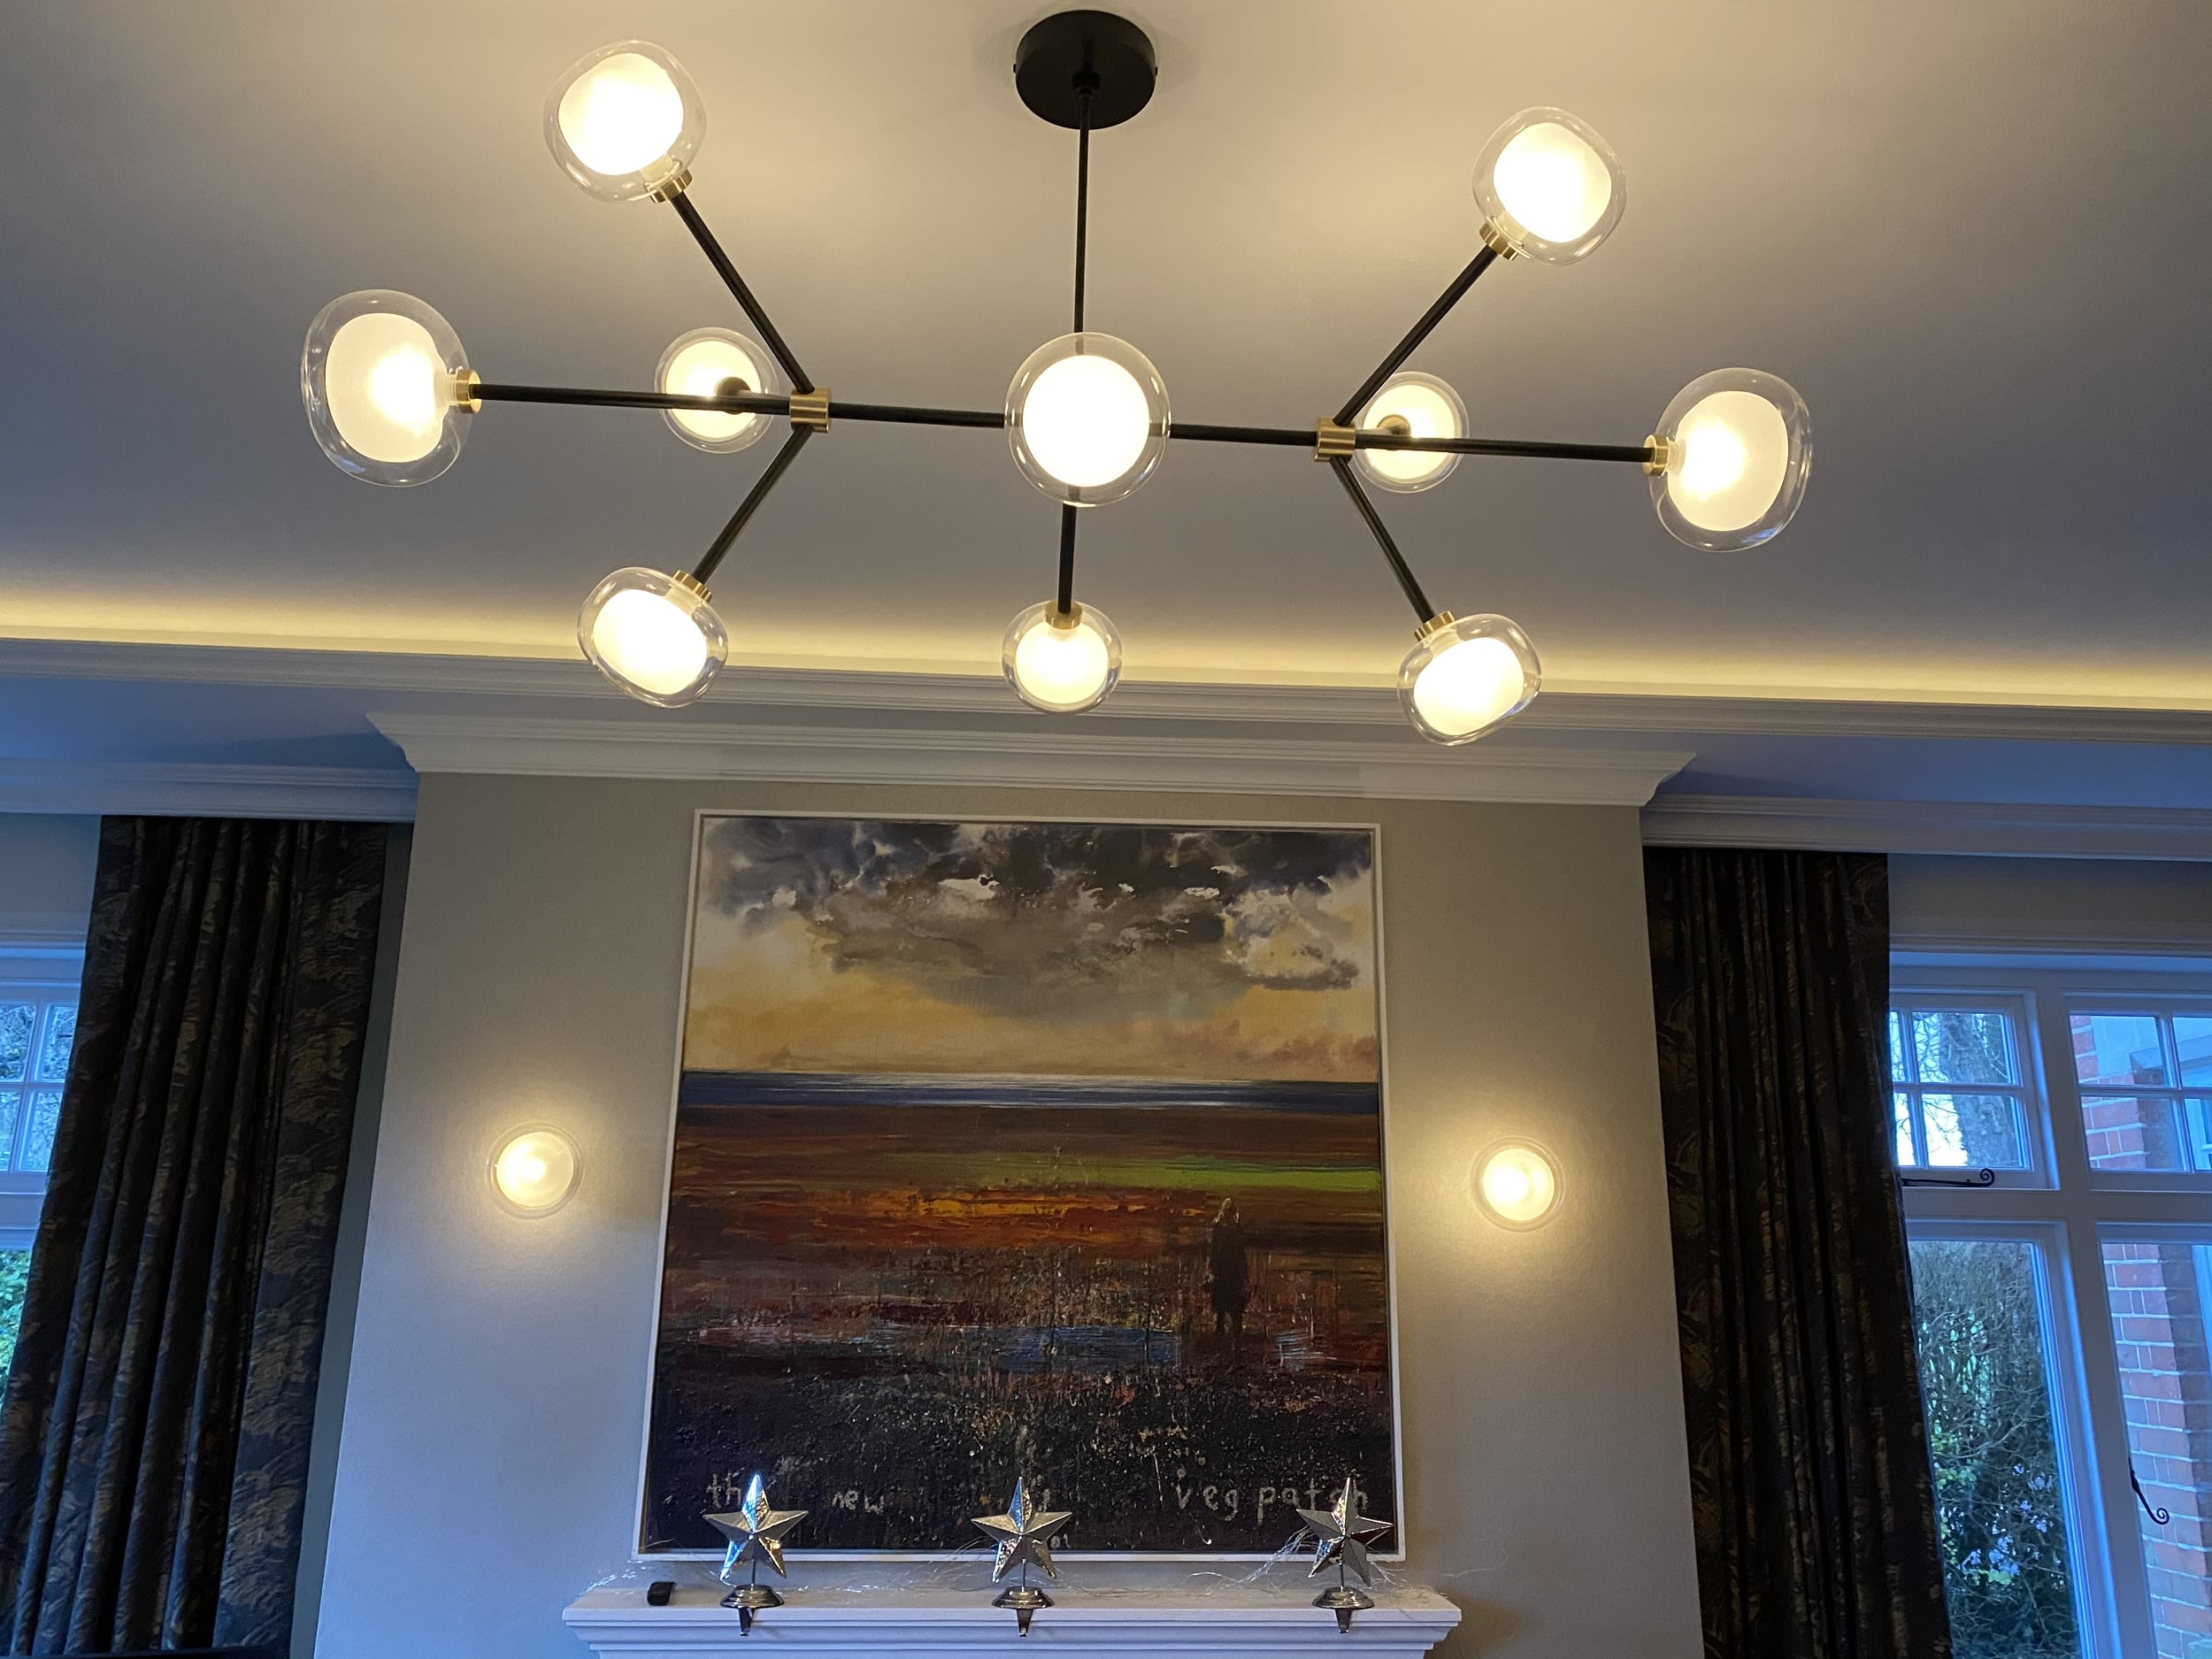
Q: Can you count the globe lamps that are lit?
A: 12